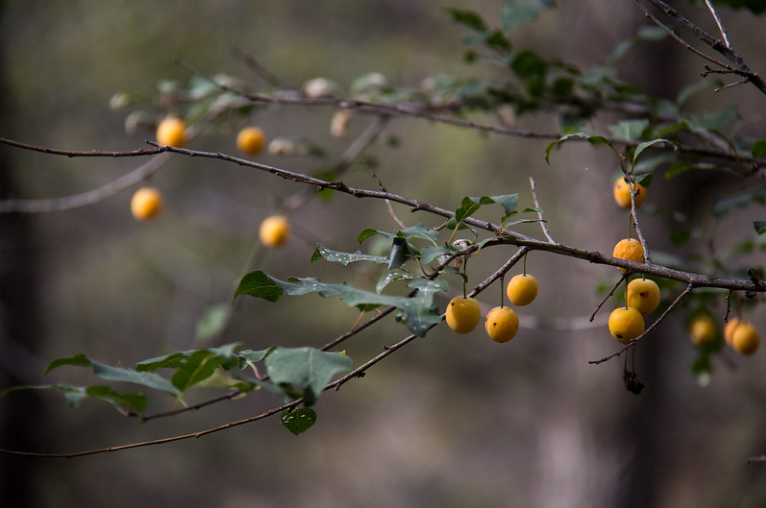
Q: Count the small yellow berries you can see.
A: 14